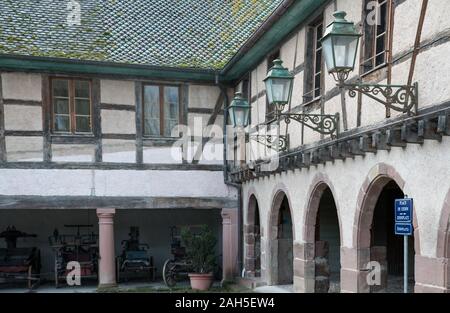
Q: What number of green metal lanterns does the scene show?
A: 3